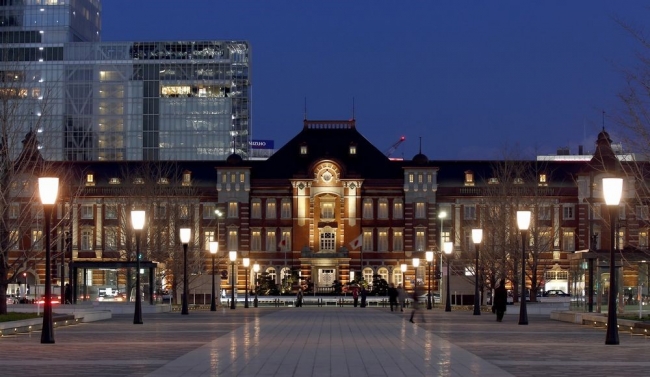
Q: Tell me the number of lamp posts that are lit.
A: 14